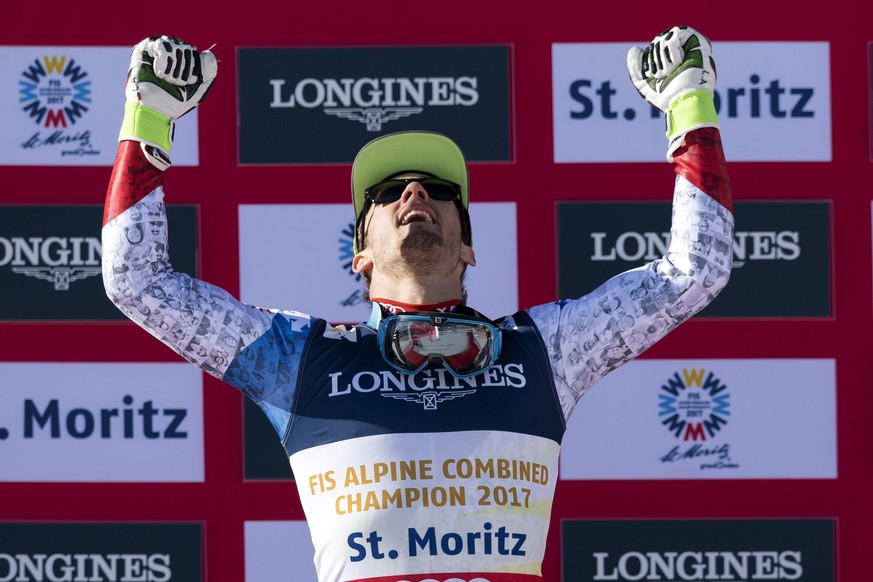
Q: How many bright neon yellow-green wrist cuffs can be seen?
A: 2